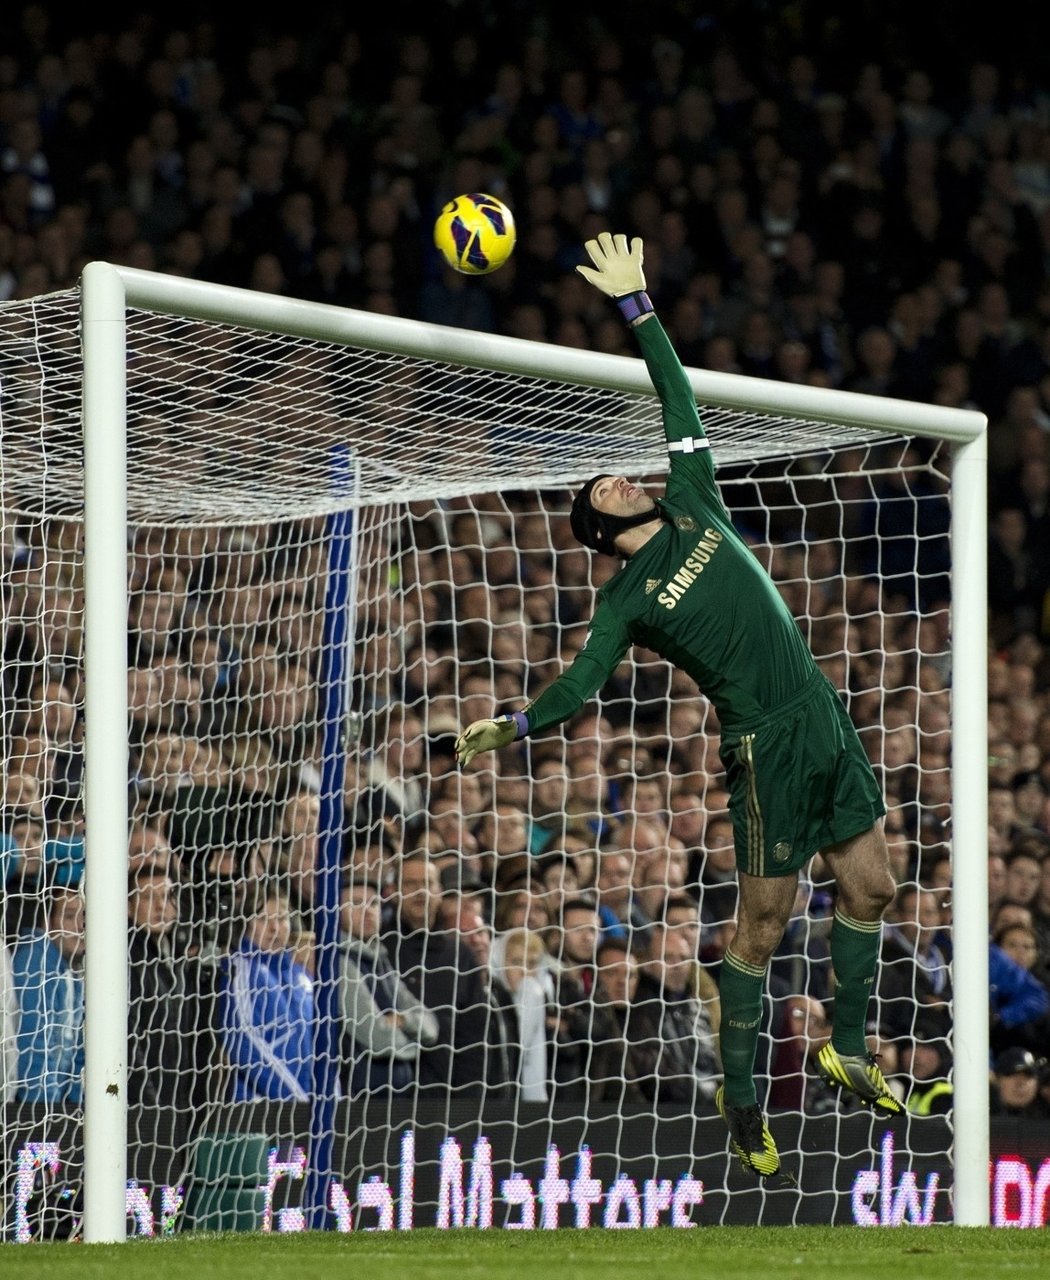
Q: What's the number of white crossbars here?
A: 1